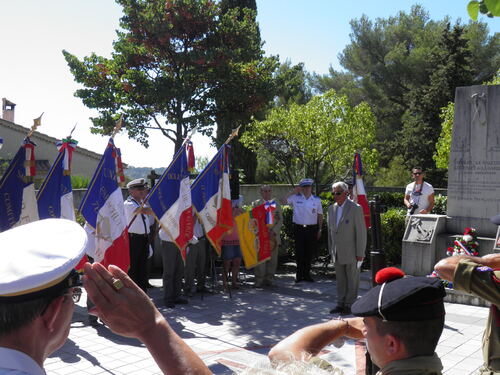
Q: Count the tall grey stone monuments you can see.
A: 1